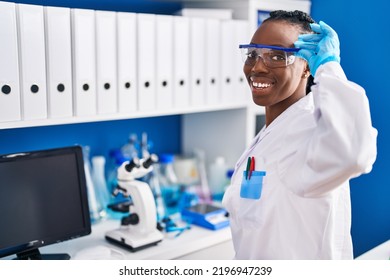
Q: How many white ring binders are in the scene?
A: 13